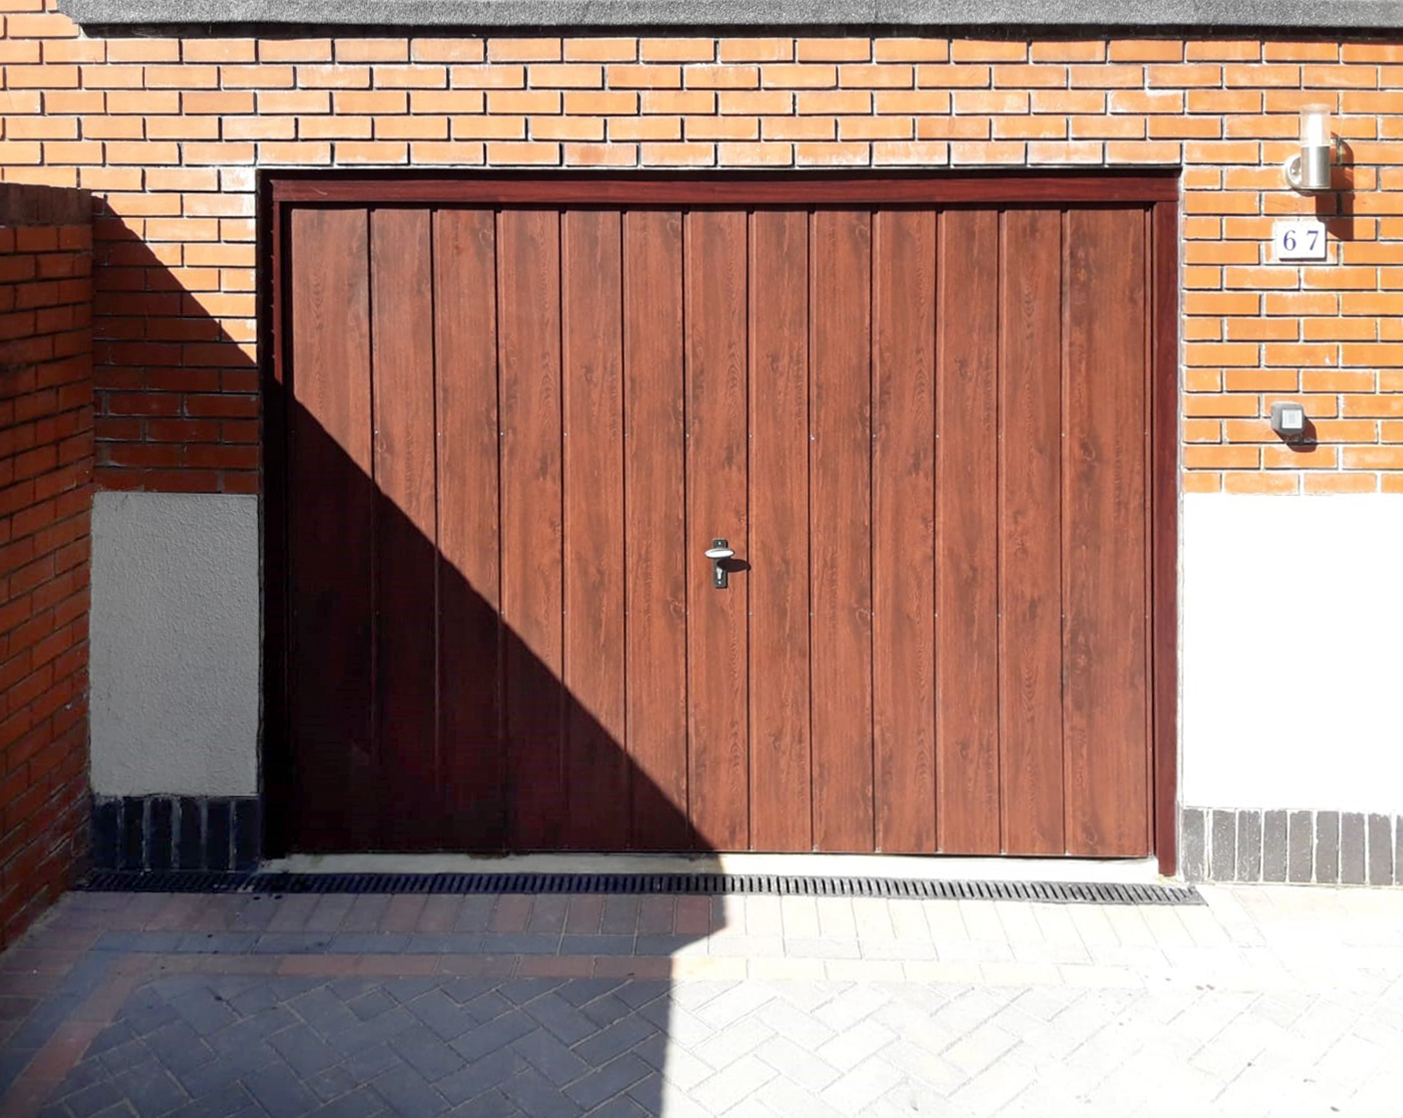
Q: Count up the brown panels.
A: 13